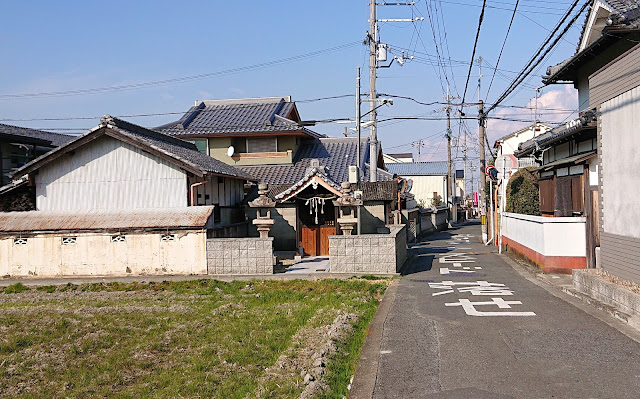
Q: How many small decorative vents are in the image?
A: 4